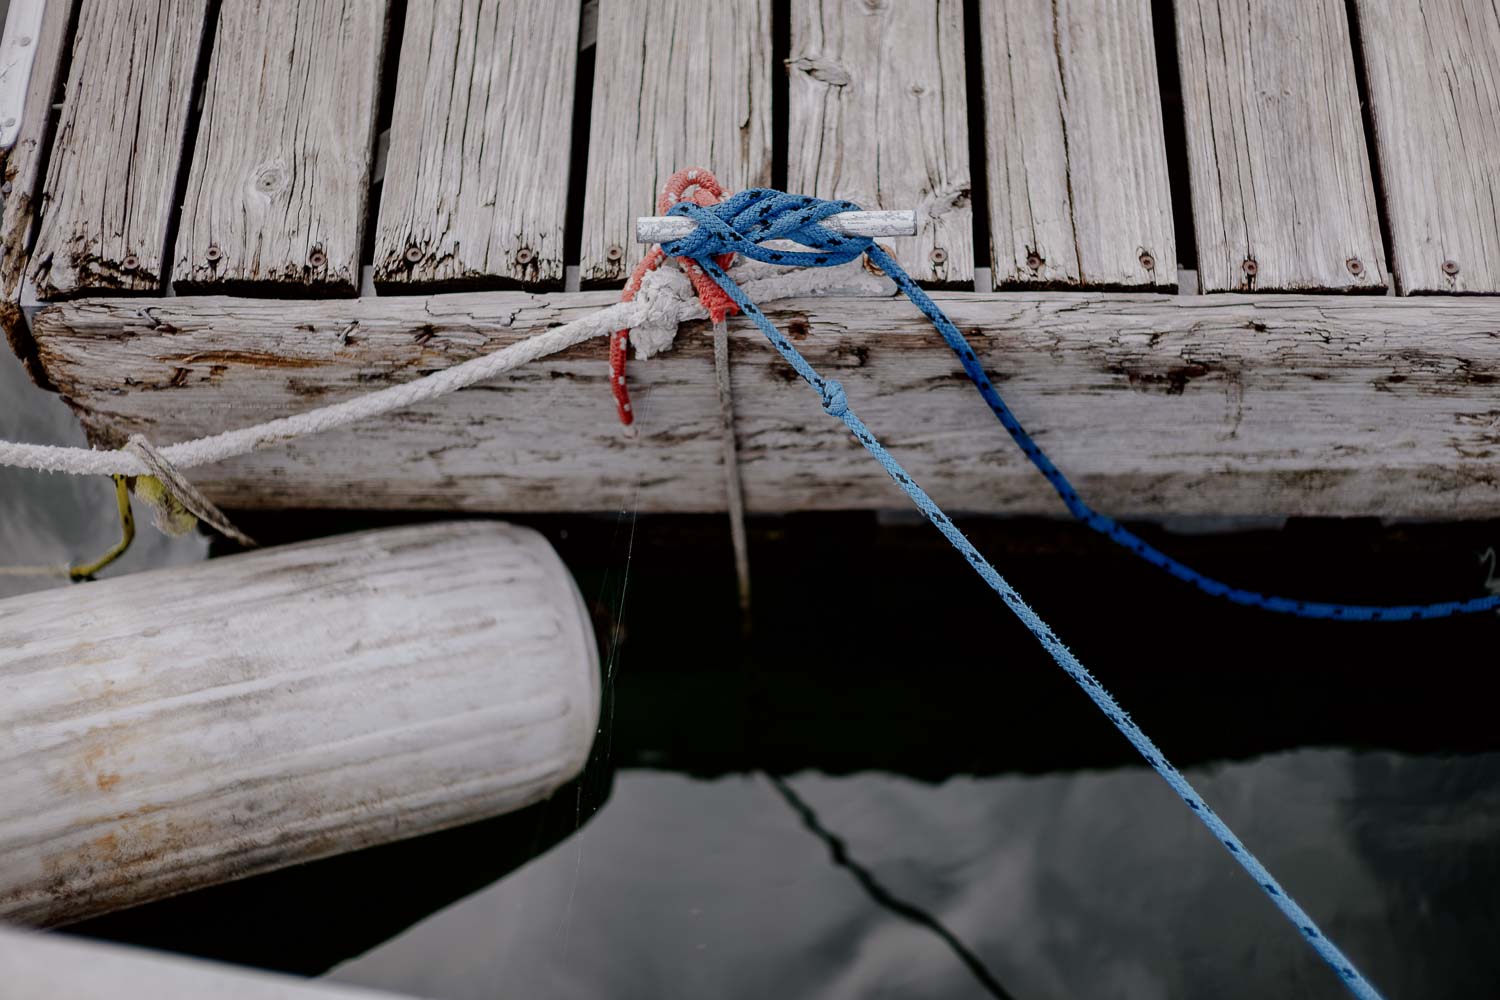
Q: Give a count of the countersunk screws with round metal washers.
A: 12